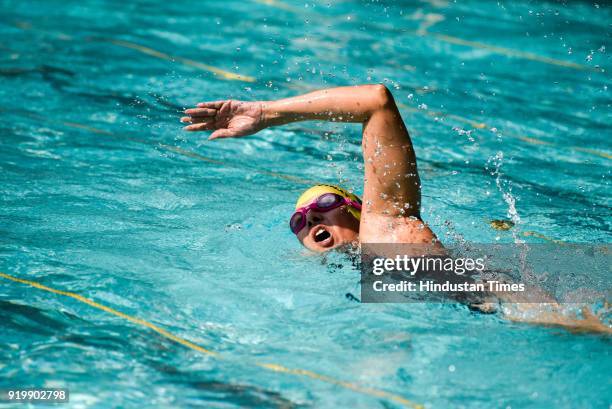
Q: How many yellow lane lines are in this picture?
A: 4